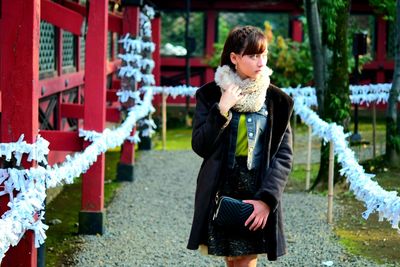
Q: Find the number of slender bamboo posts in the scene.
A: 4